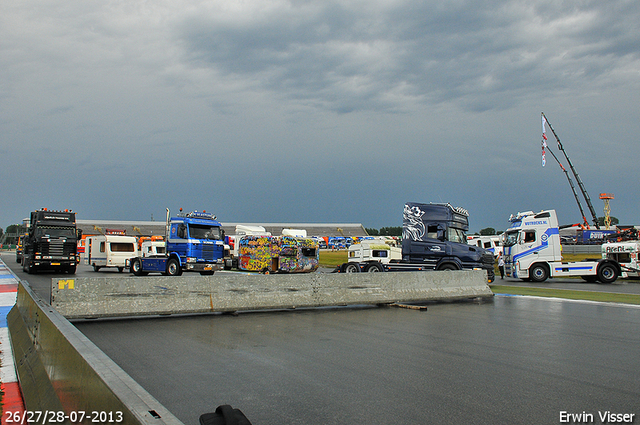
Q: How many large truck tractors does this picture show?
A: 4